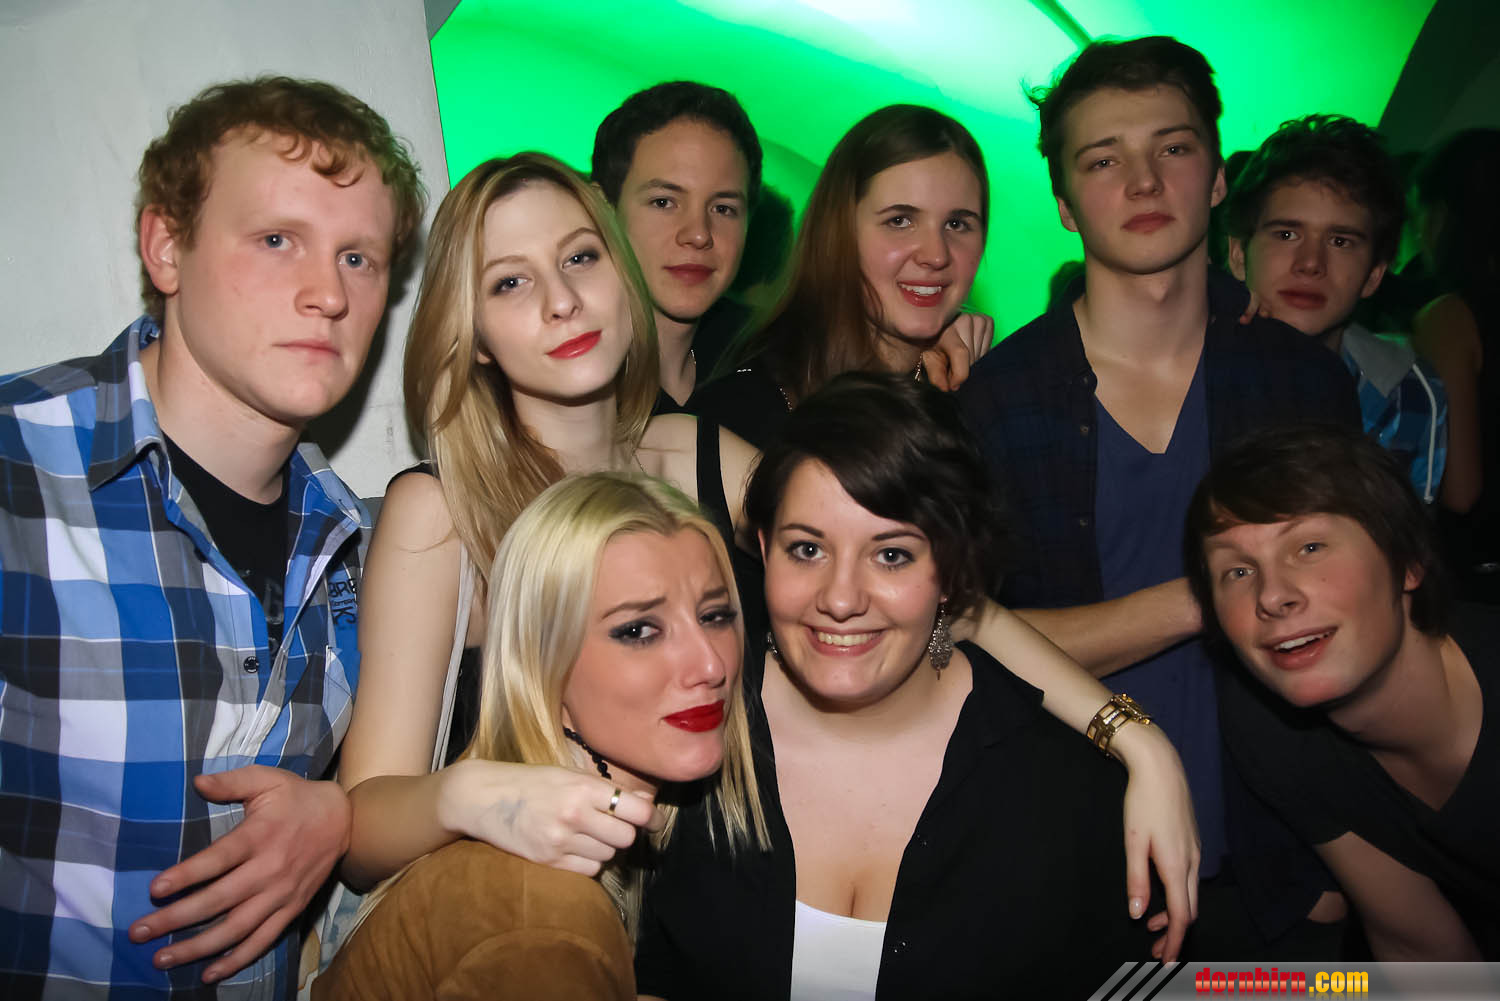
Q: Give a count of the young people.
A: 9